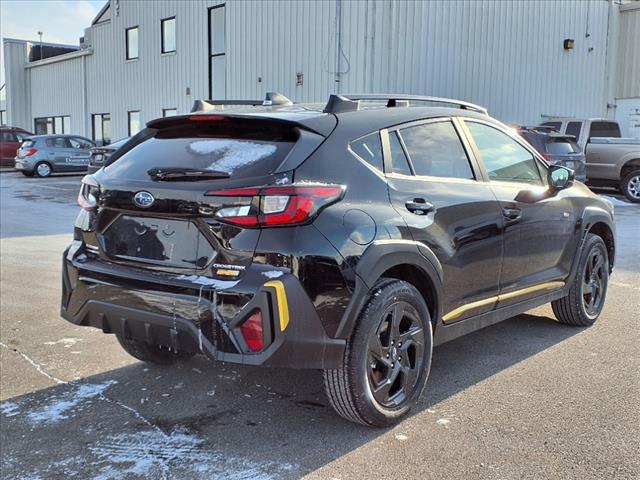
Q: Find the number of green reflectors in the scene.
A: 0